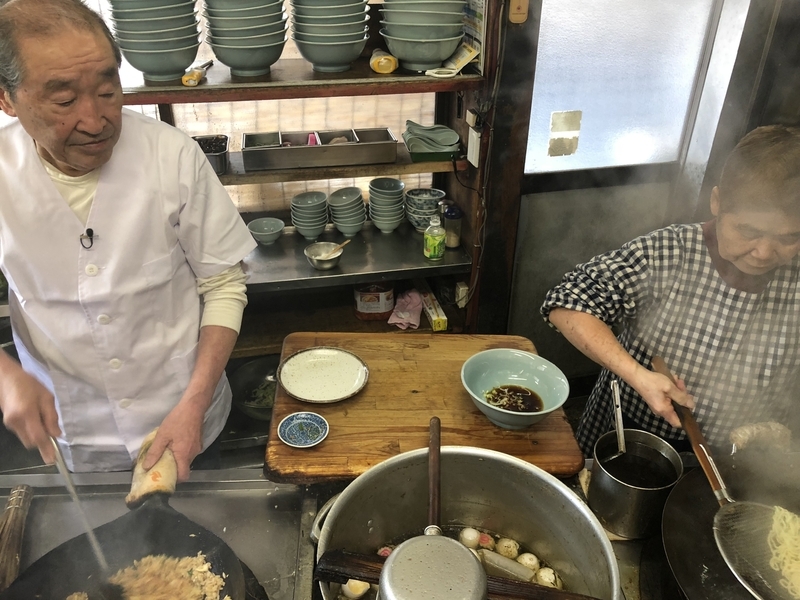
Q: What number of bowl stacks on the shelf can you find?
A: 8